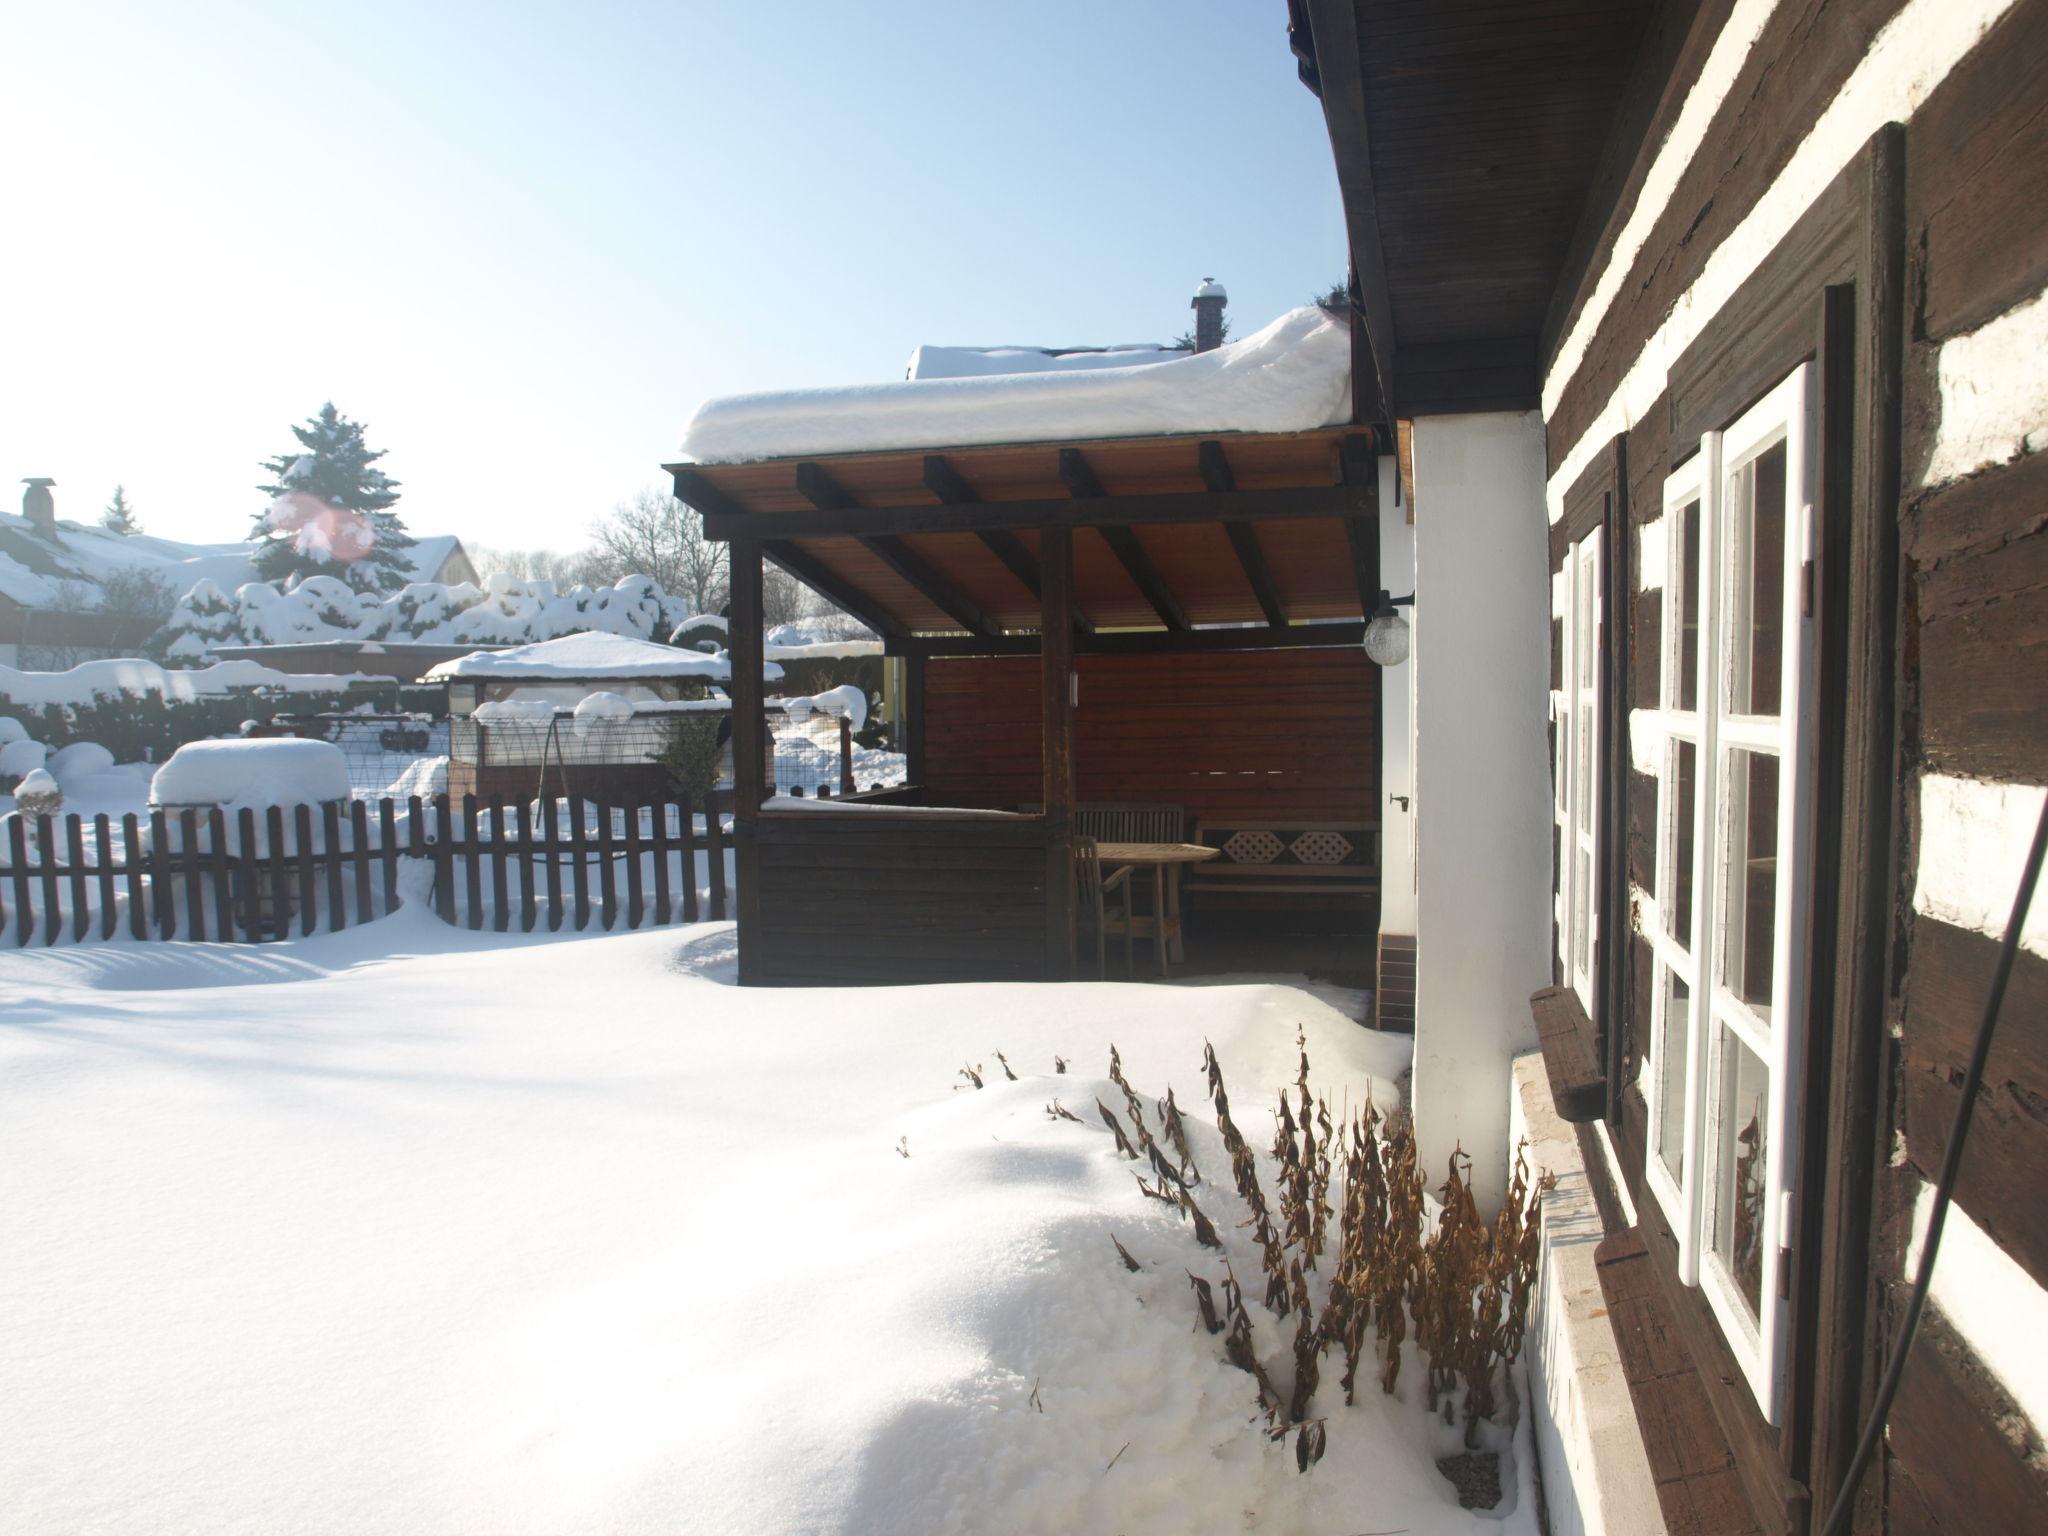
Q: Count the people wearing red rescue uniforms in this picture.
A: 0